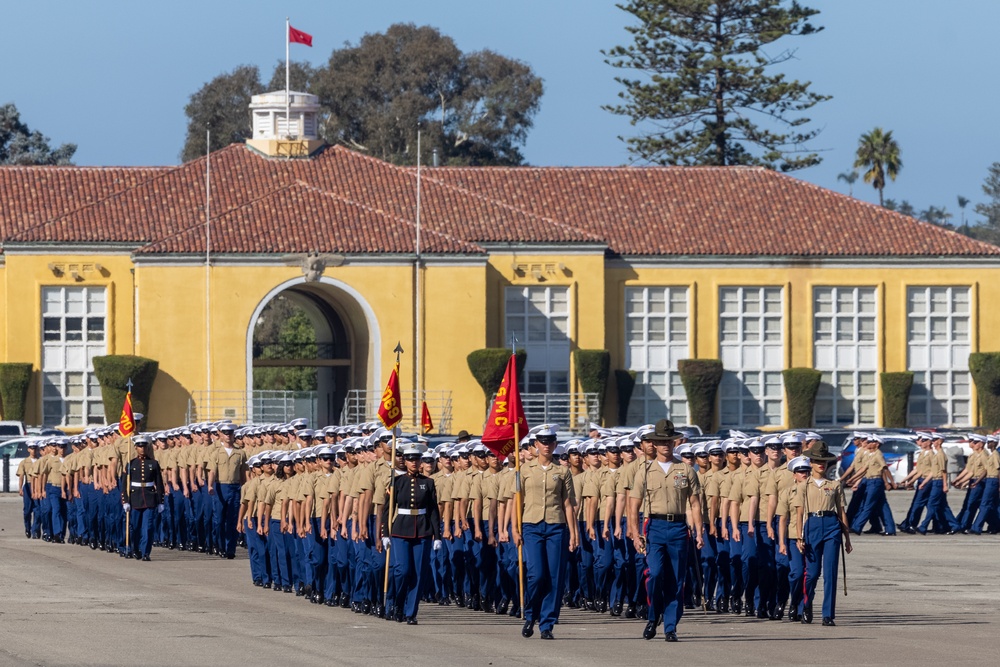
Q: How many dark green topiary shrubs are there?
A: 9